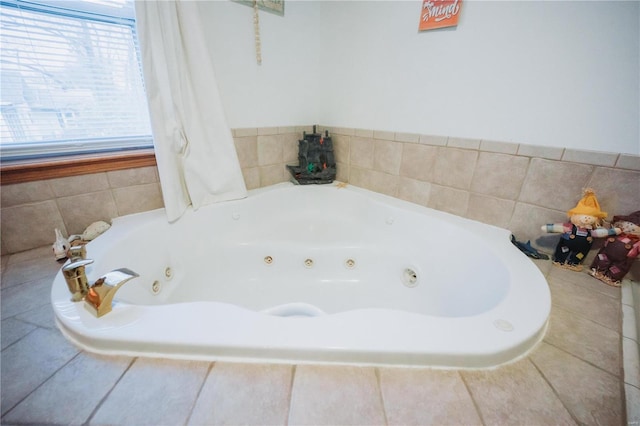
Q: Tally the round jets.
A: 6